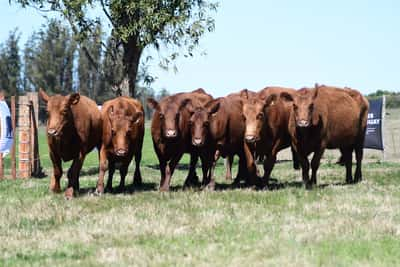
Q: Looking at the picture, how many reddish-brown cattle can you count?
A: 6